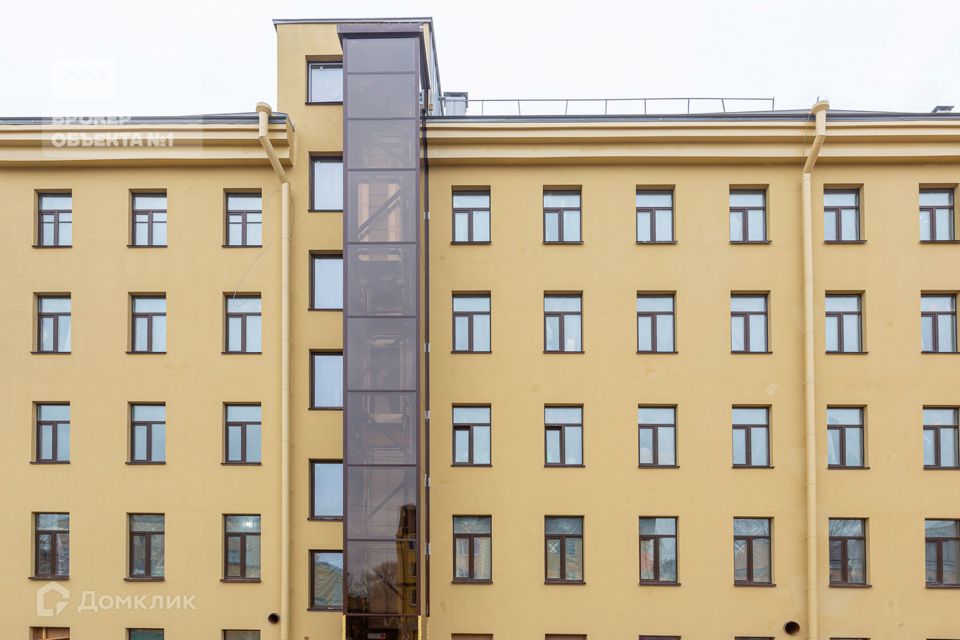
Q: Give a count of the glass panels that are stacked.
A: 9